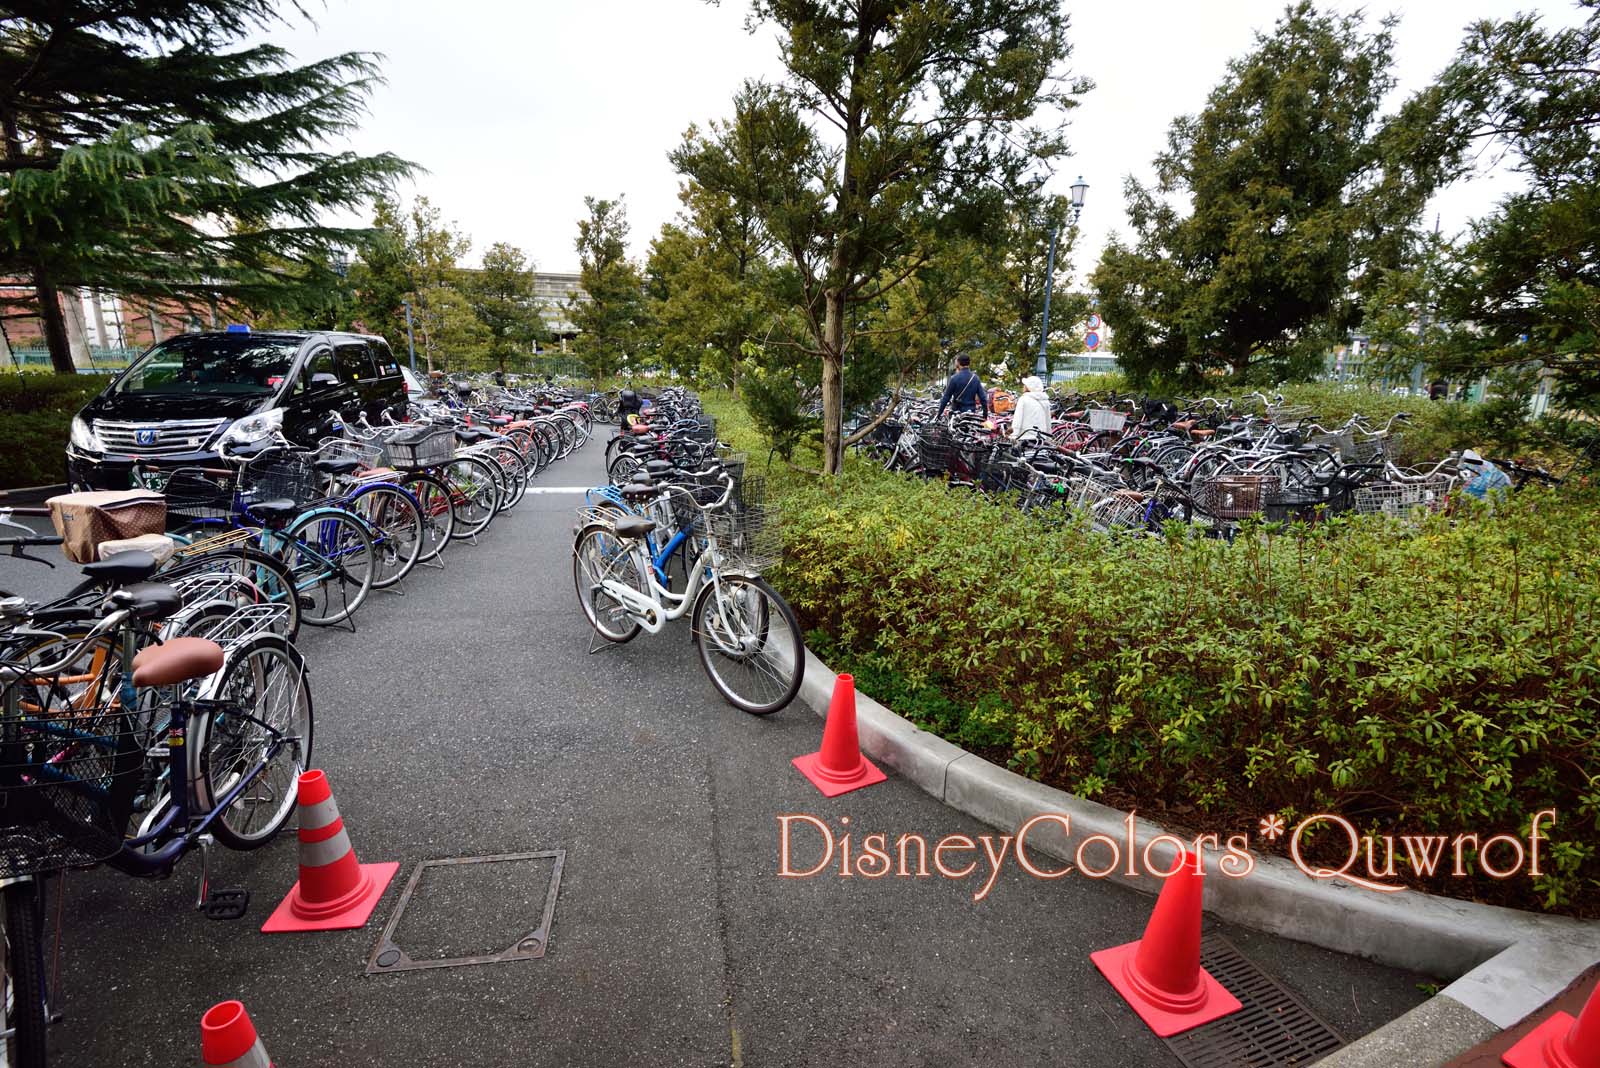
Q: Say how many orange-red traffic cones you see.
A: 5